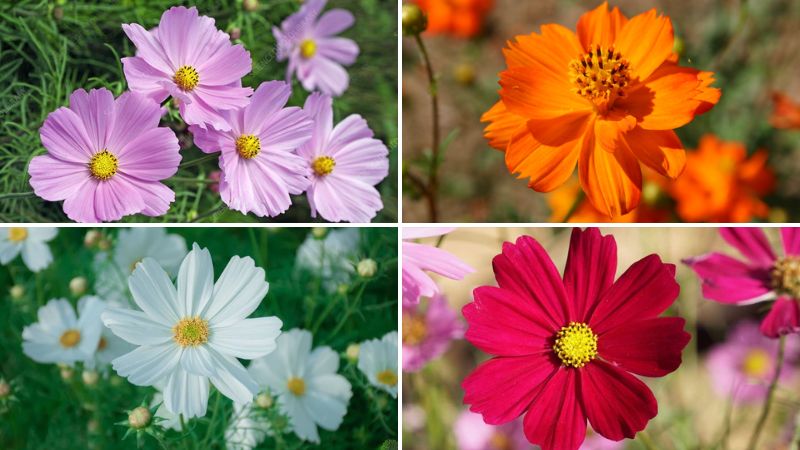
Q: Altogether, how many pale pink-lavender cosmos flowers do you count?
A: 5